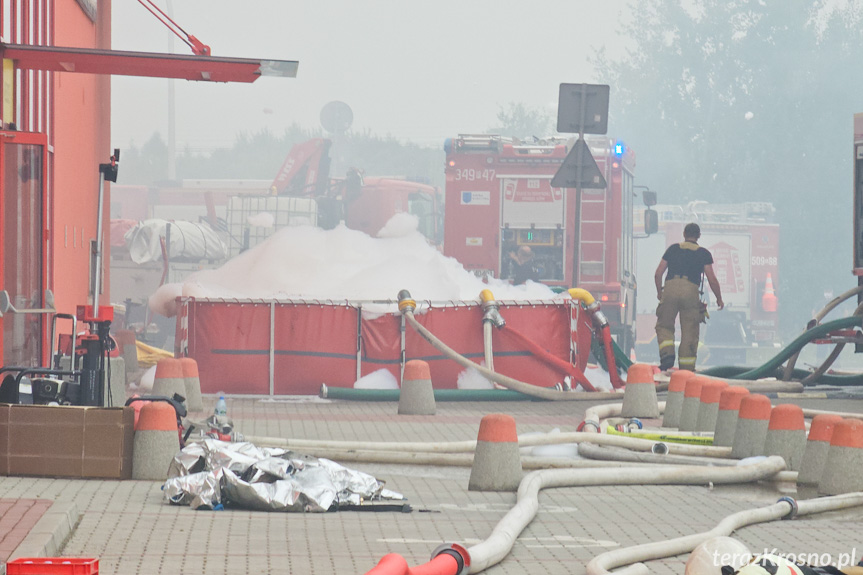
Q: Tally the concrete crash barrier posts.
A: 15